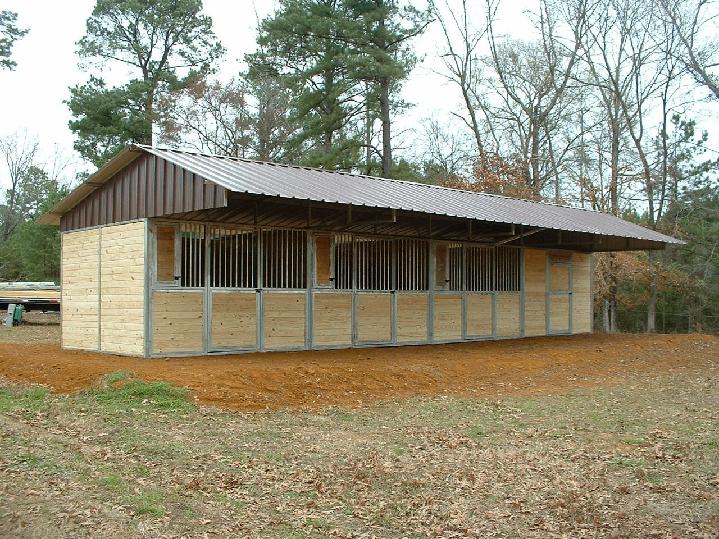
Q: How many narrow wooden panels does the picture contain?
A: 3